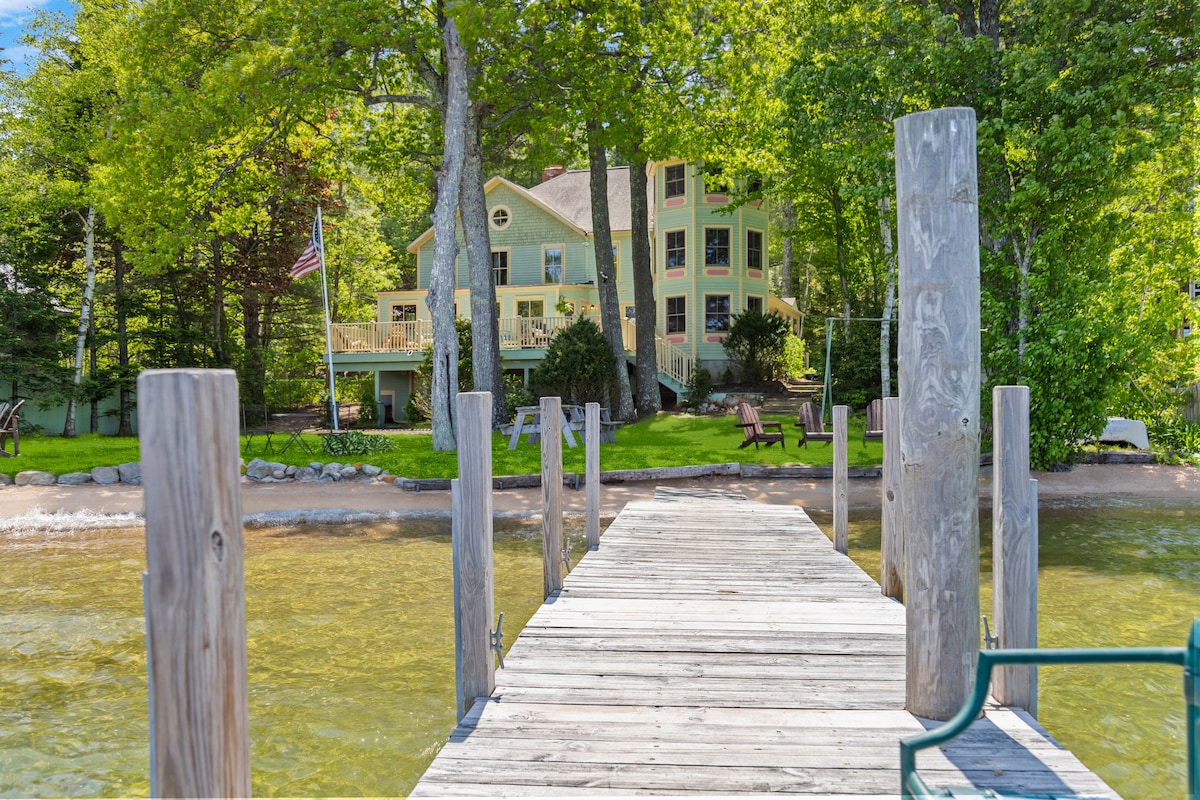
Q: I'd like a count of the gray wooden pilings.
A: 8